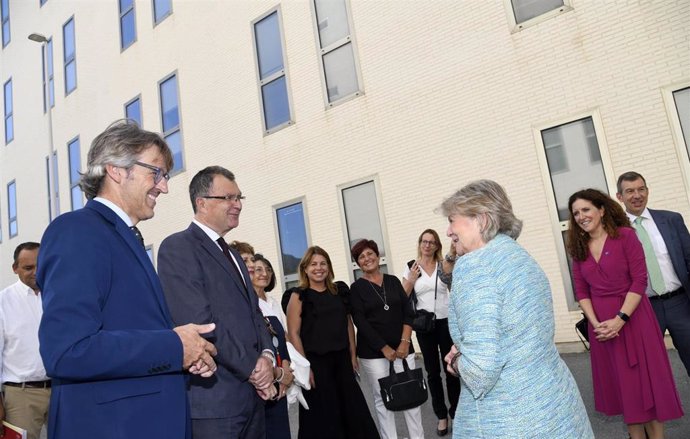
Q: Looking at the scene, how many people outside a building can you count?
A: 11